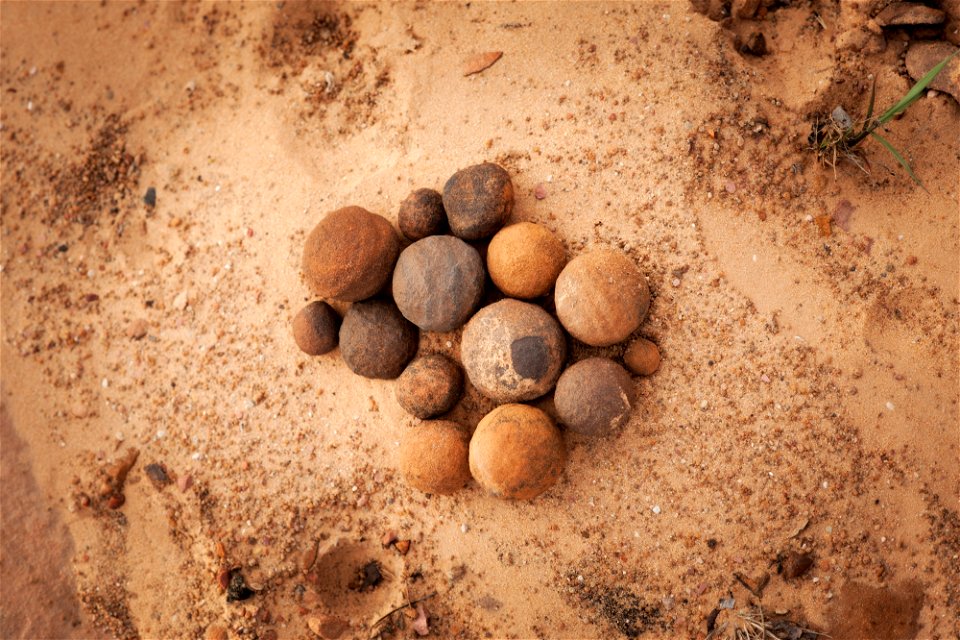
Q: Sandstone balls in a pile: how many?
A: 14